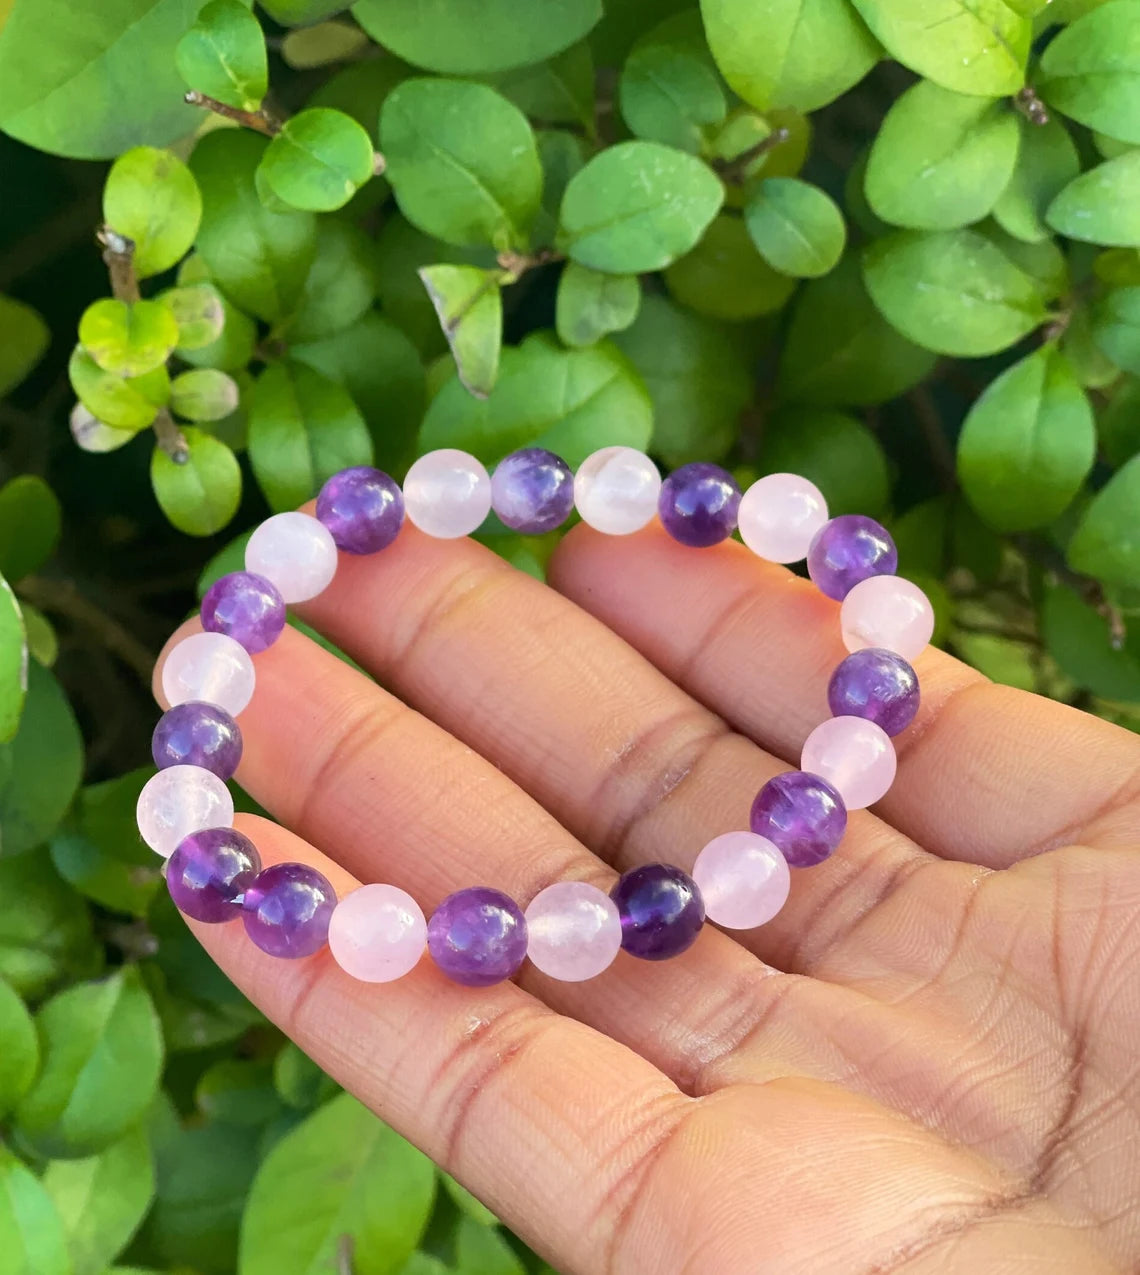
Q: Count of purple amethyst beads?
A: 12